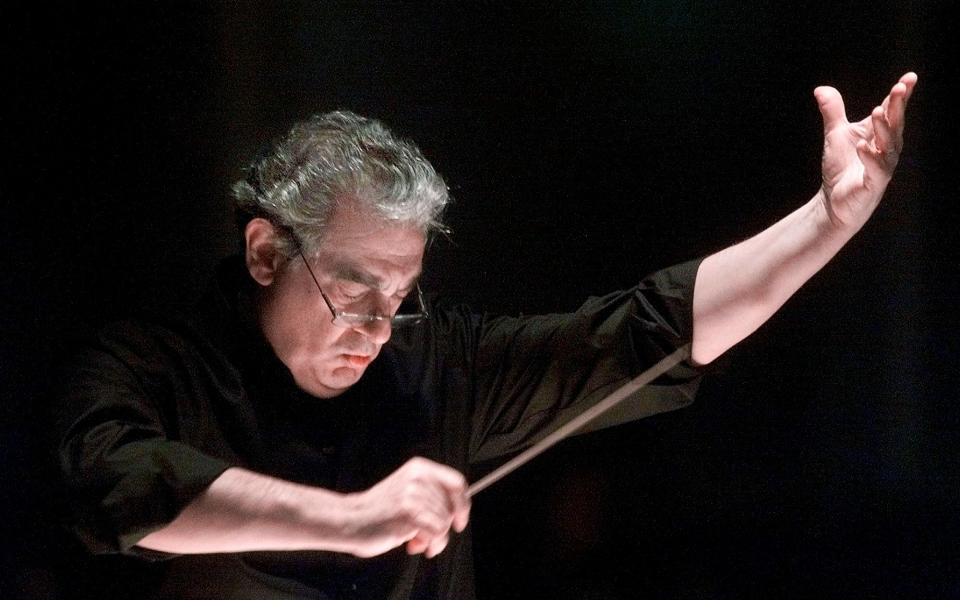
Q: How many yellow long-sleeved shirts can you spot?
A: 0